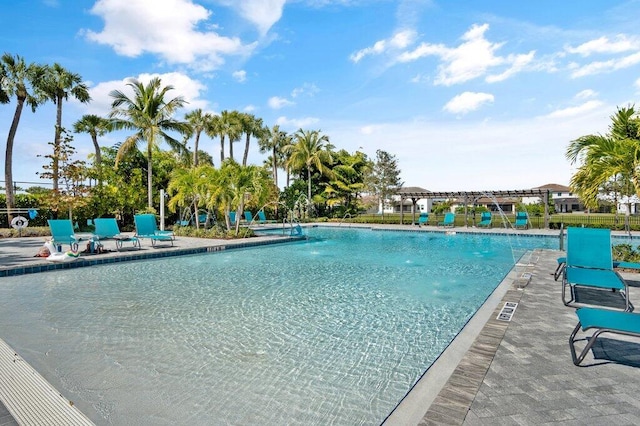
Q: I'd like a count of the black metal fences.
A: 1